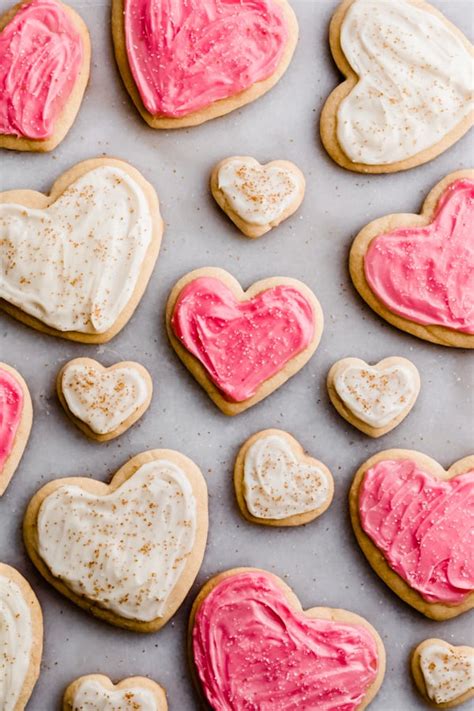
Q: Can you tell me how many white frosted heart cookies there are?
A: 10